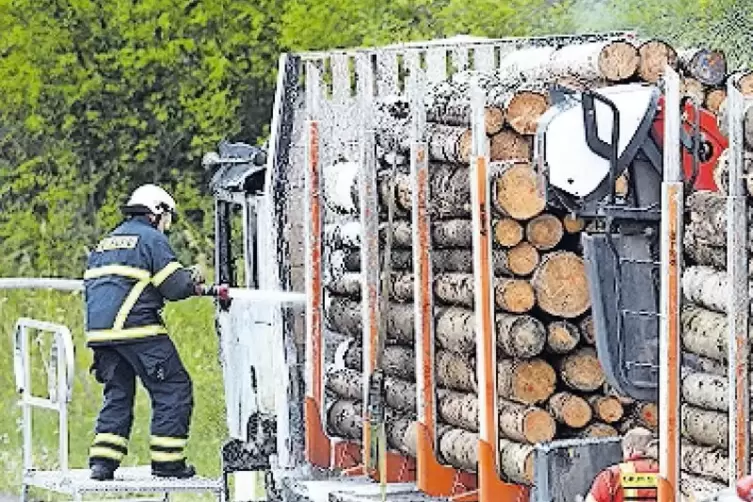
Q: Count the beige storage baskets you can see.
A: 0